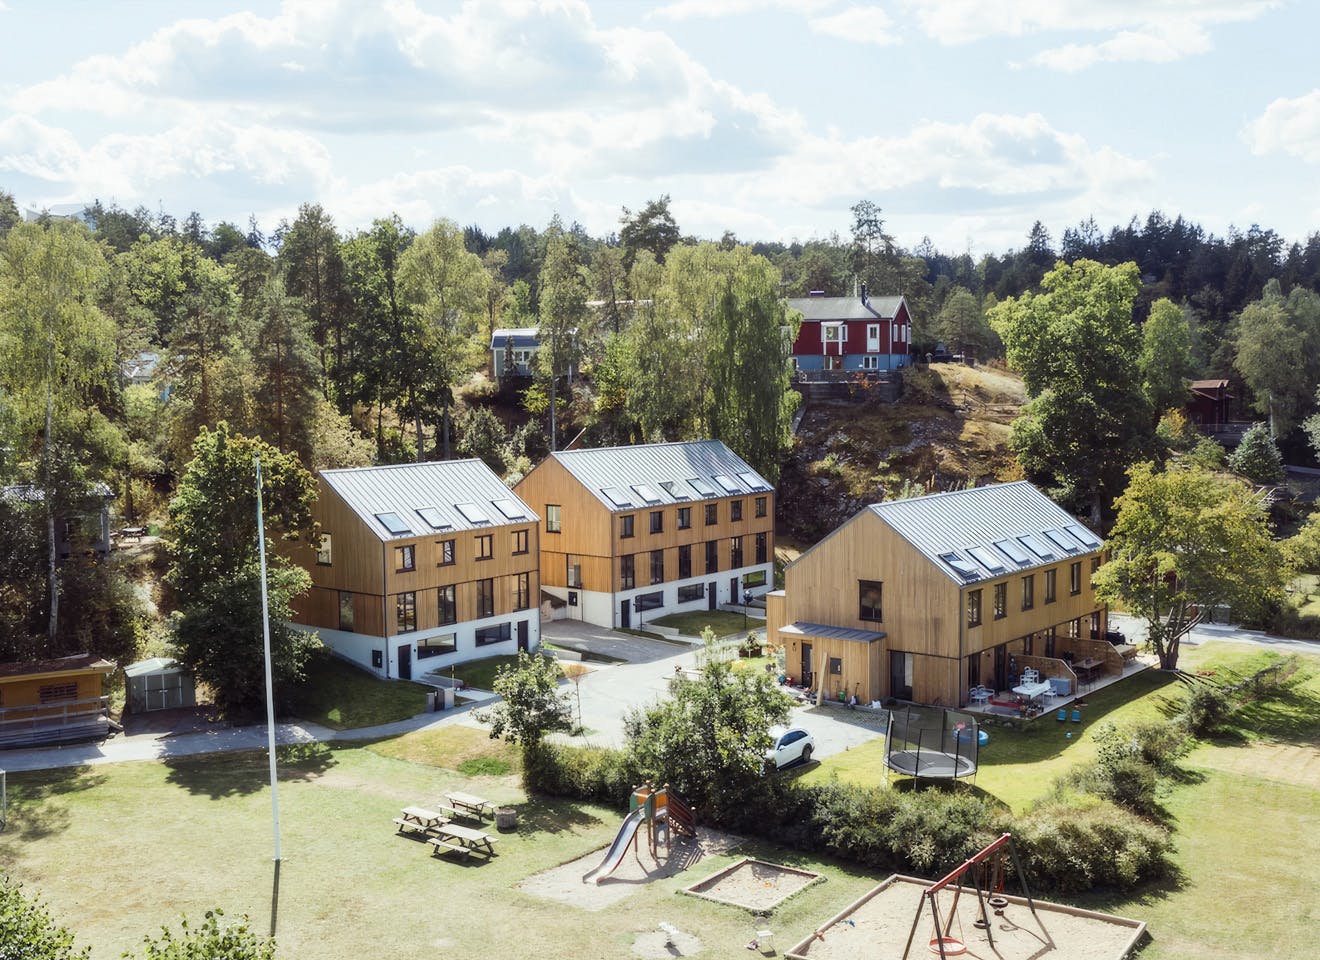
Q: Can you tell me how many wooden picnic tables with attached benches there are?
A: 3